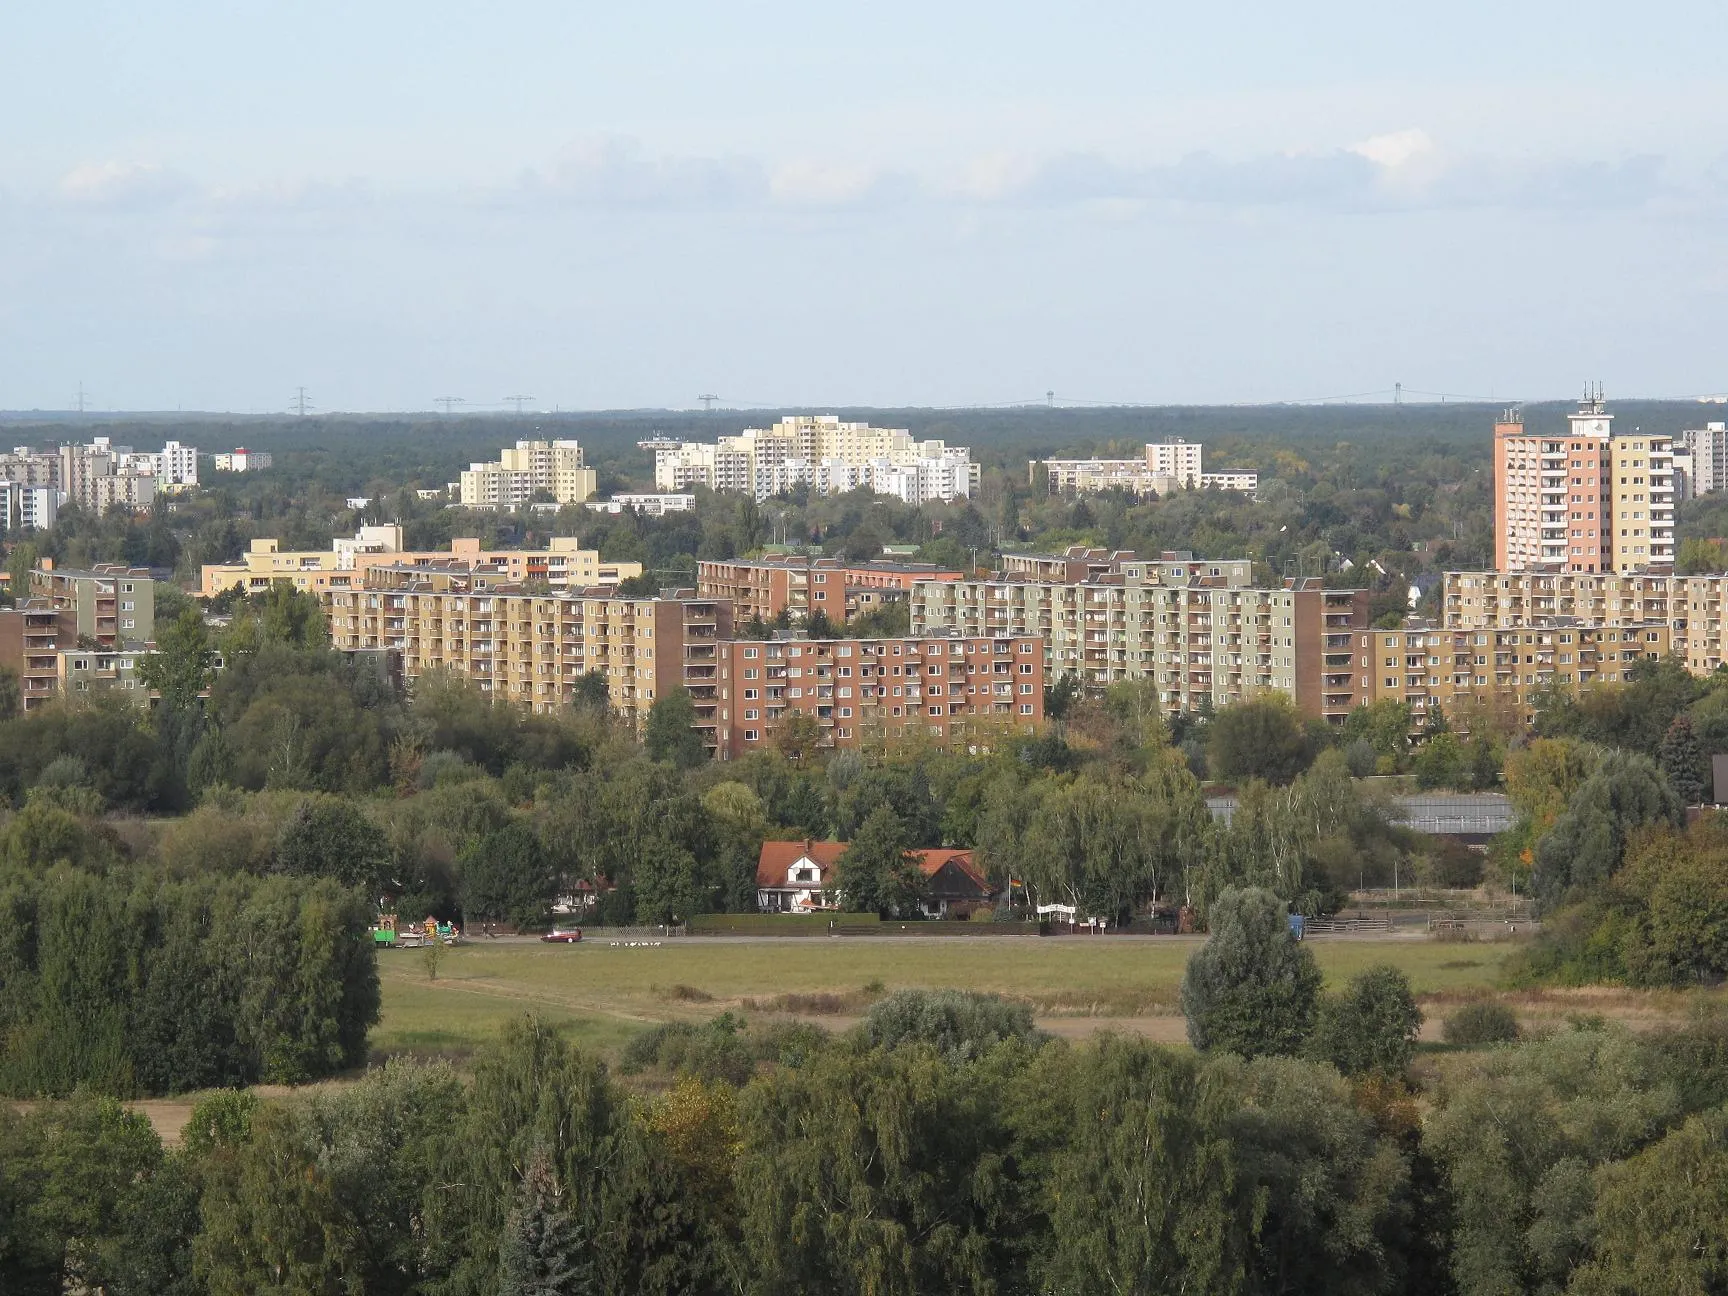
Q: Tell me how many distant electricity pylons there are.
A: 7